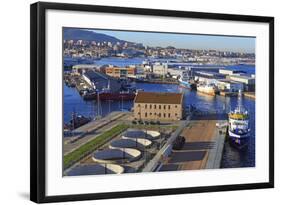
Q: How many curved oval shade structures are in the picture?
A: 4